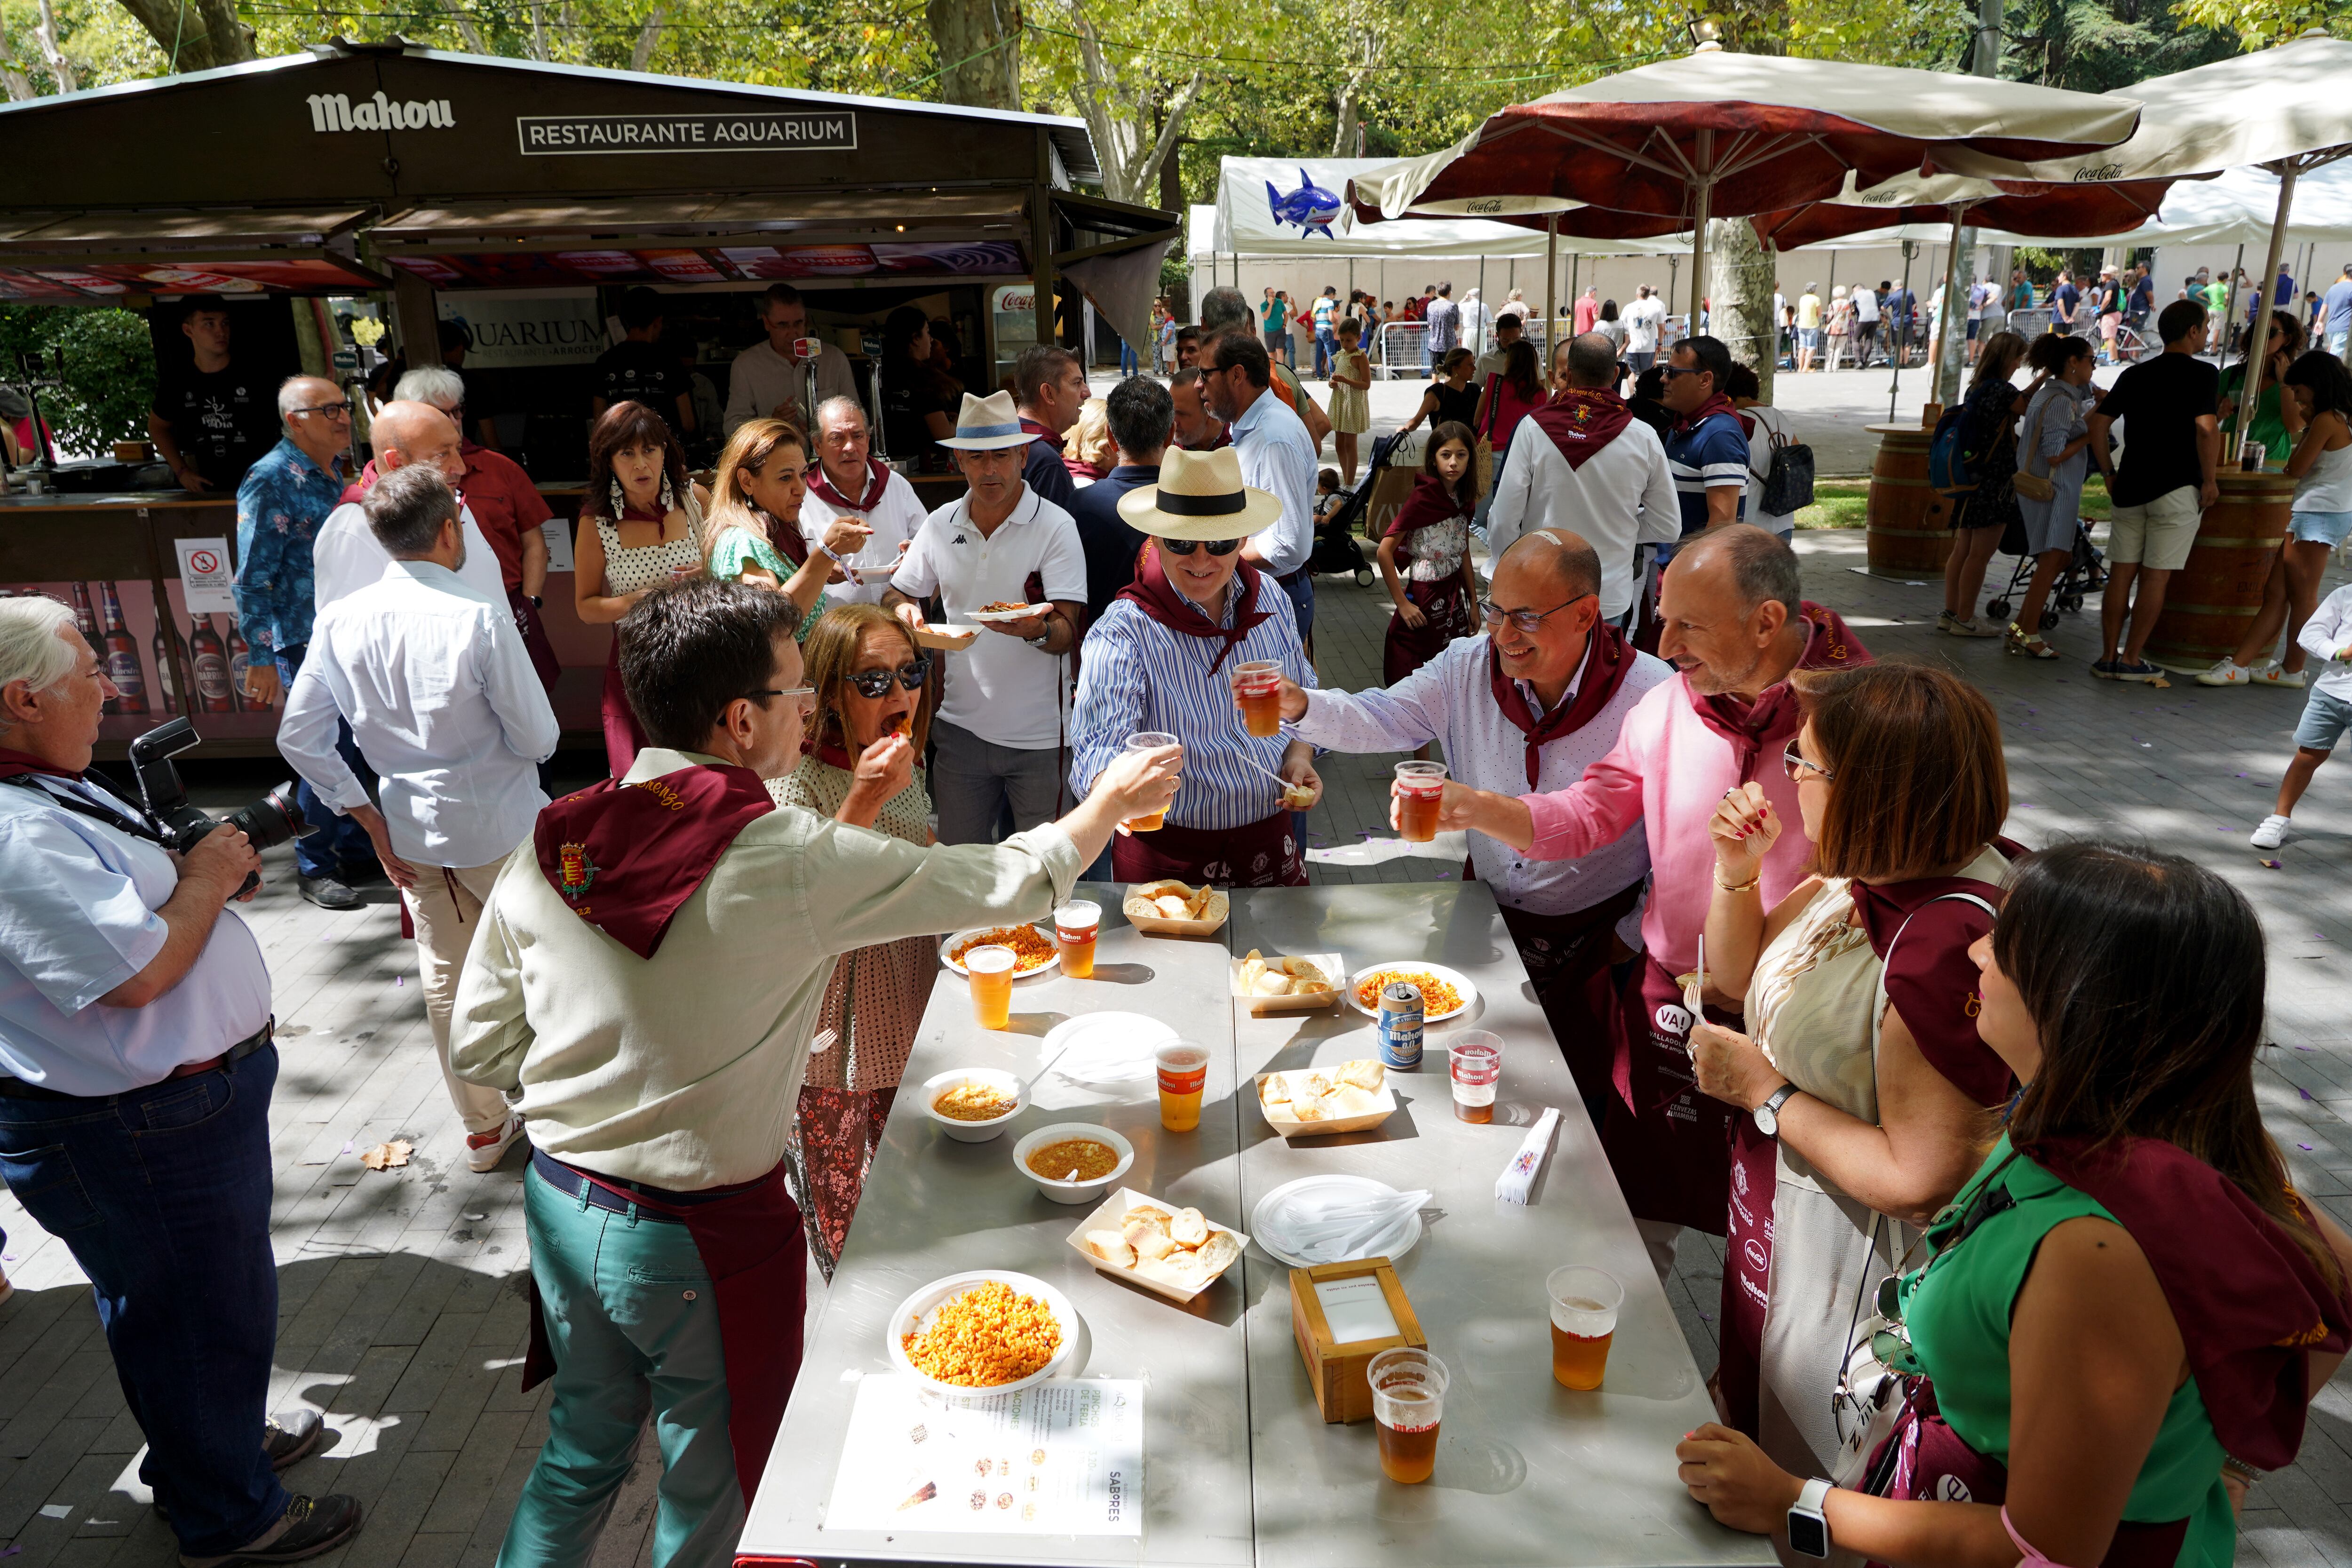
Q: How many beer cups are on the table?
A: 6